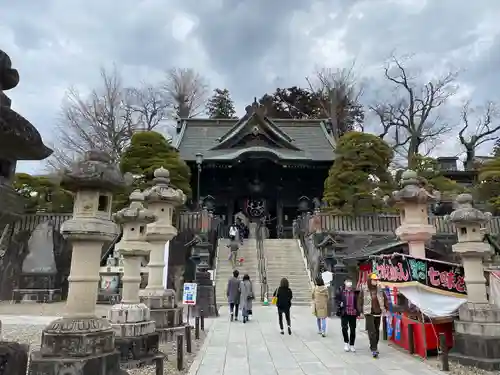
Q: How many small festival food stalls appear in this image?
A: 1